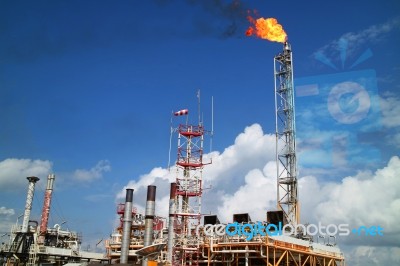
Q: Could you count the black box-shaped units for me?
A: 3